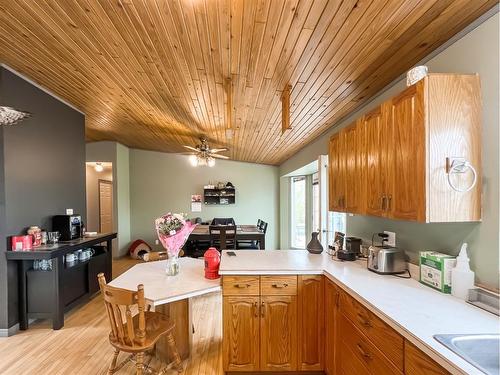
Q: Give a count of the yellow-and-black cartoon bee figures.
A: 0